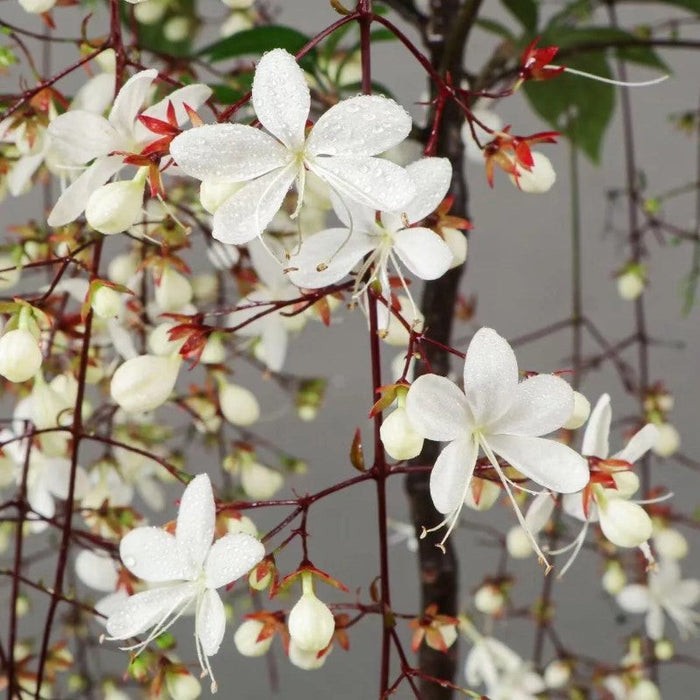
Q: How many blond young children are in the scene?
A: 0